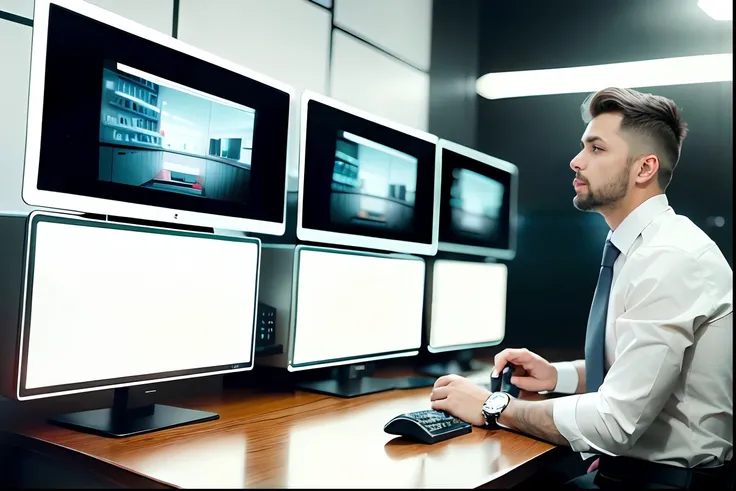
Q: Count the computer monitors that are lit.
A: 6